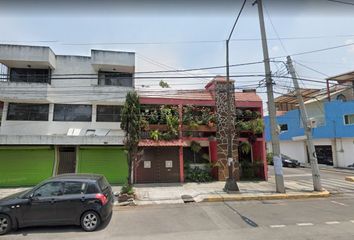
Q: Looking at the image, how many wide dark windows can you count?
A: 5